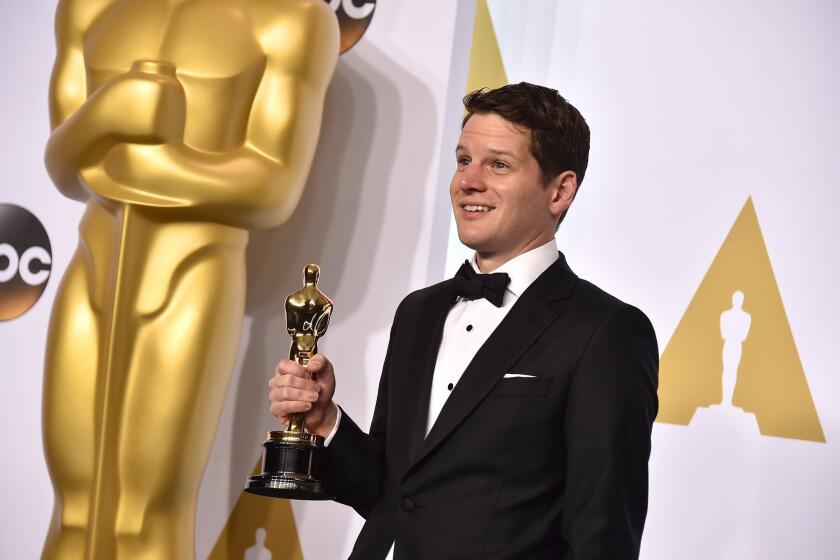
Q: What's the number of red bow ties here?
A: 0